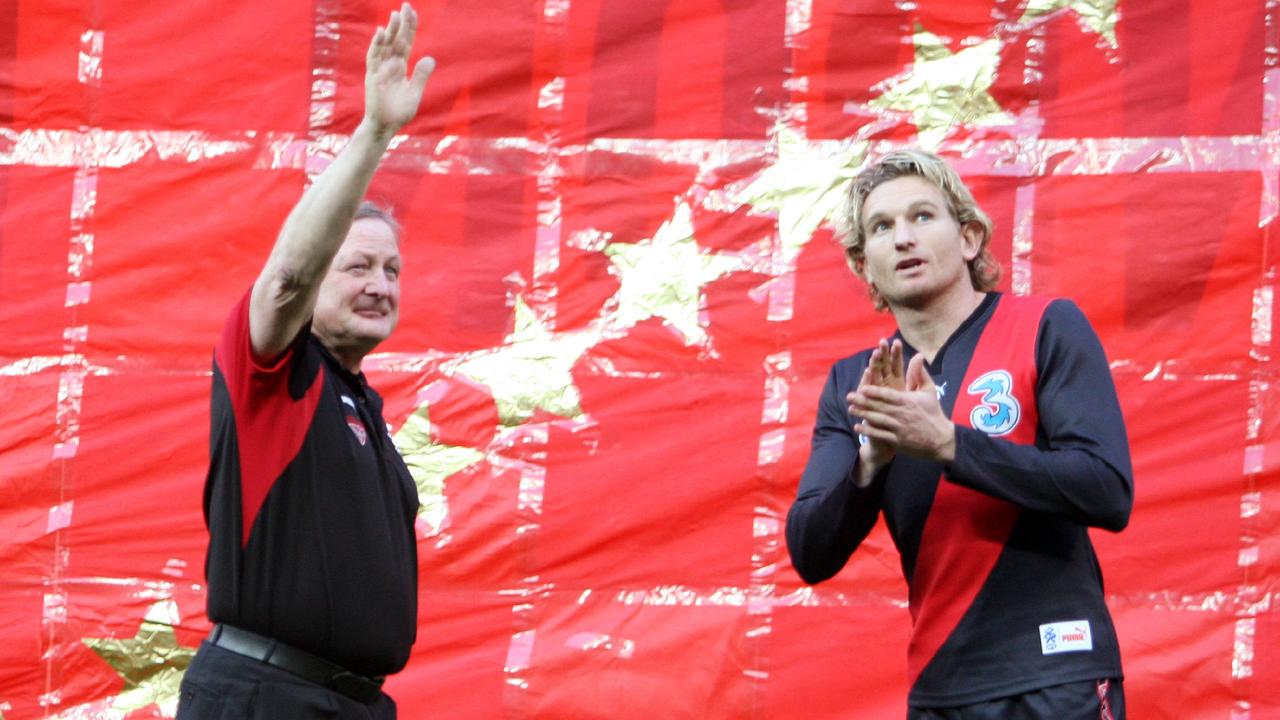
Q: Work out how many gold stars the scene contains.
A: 7